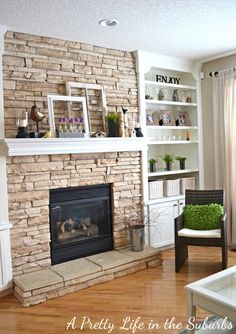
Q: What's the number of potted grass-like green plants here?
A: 4